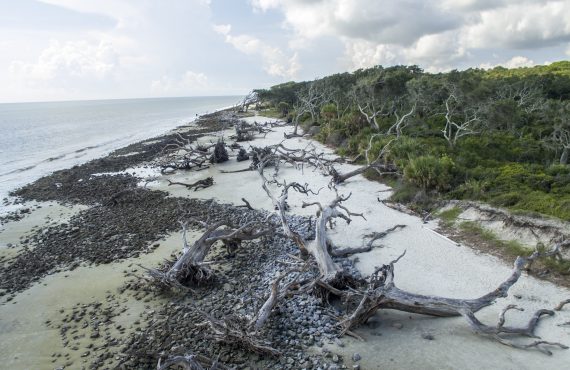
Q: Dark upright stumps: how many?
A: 2